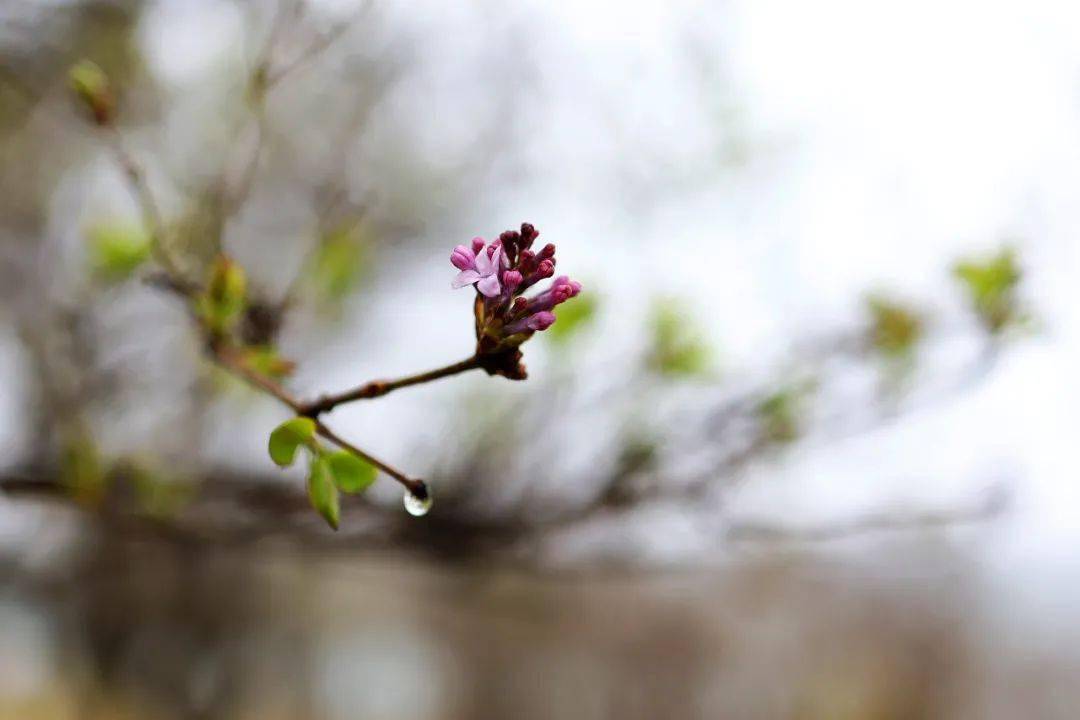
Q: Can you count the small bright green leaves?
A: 3